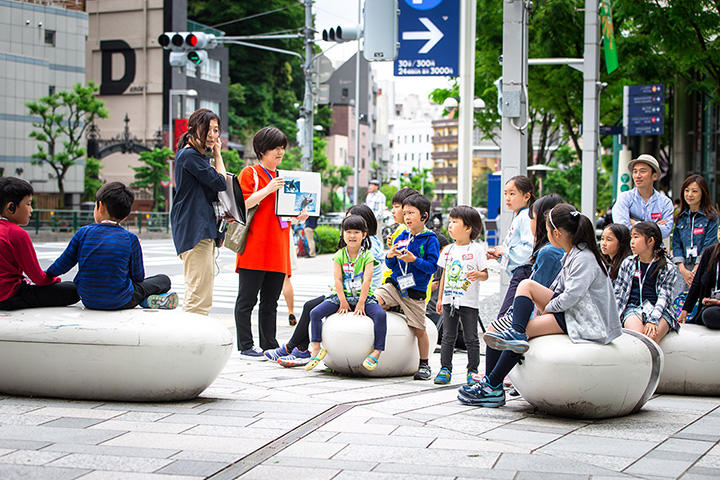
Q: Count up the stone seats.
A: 4